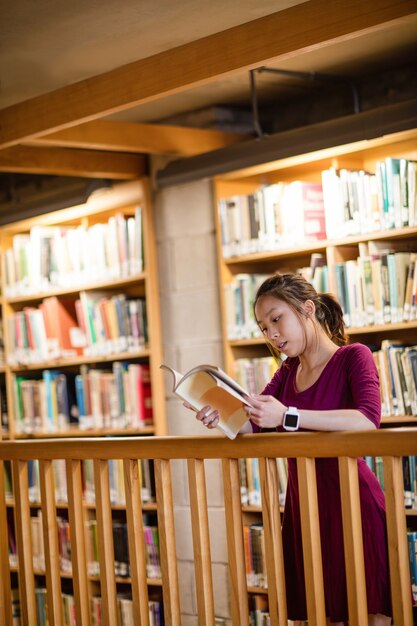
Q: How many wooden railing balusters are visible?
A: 13